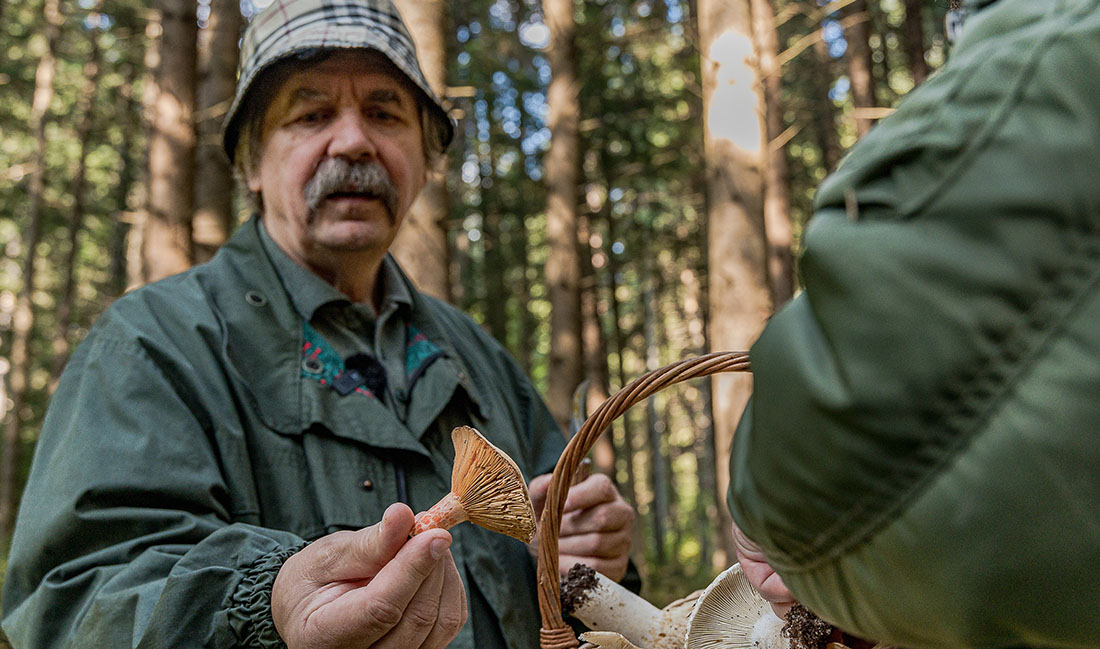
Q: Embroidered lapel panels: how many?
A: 2